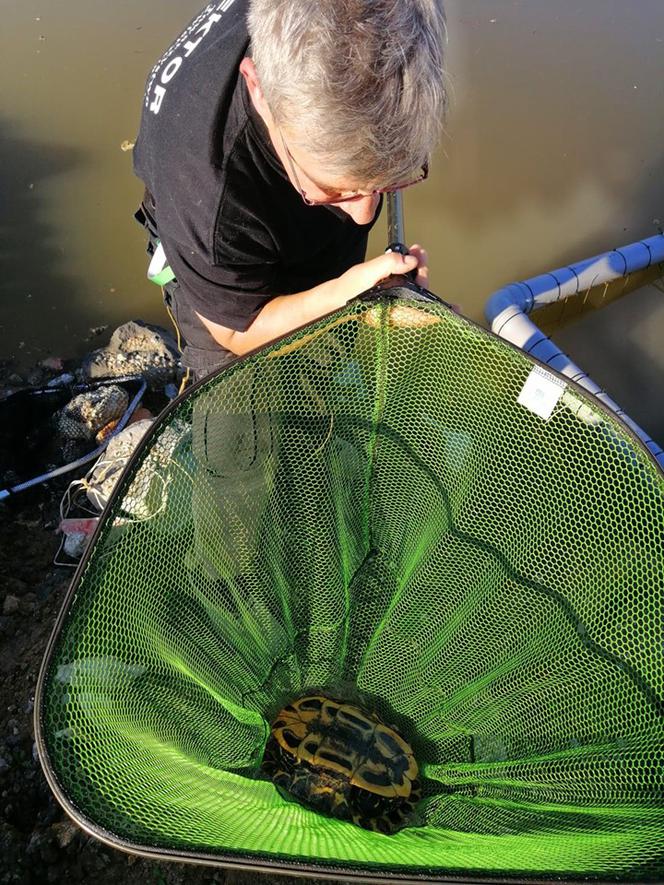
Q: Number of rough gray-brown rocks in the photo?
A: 3